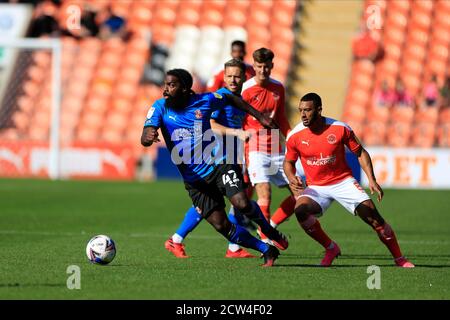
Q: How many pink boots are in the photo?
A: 2